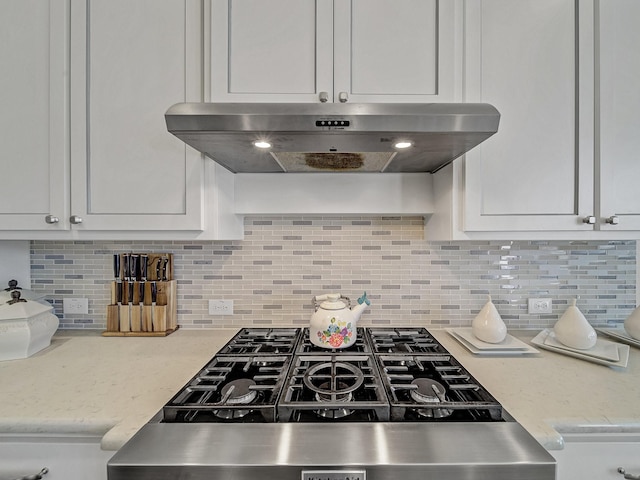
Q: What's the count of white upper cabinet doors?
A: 6